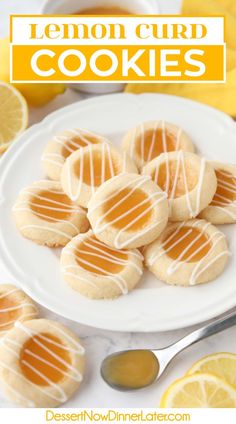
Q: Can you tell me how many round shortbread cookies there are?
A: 11